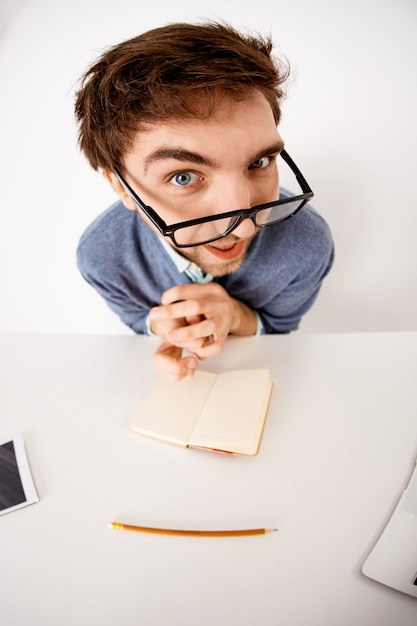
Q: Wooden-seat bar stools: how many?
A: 0